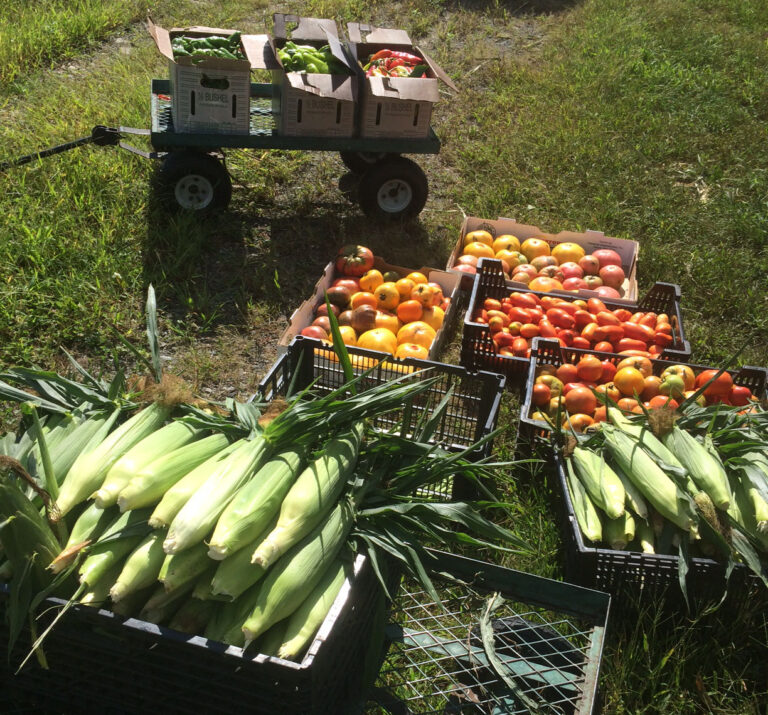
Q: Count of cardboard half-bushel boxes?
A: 3